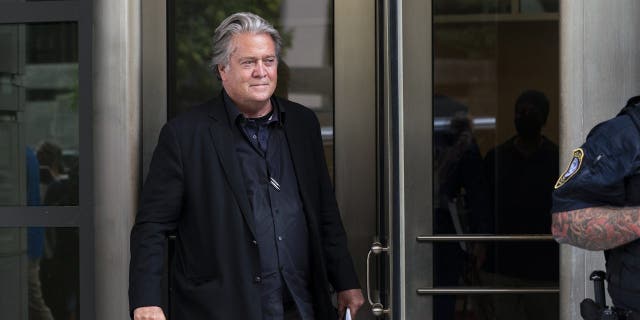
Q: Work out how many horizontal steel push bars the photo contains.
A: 2